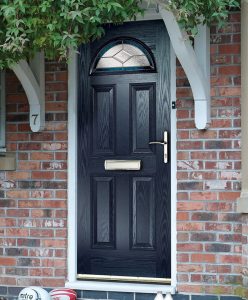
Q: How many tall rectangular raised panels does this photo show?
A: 4